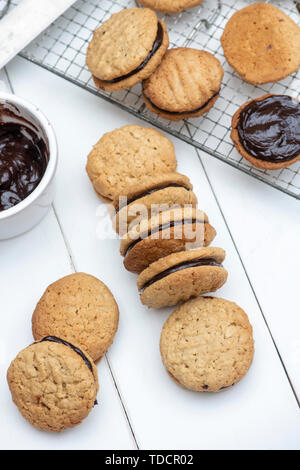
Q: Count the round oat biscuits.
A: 12